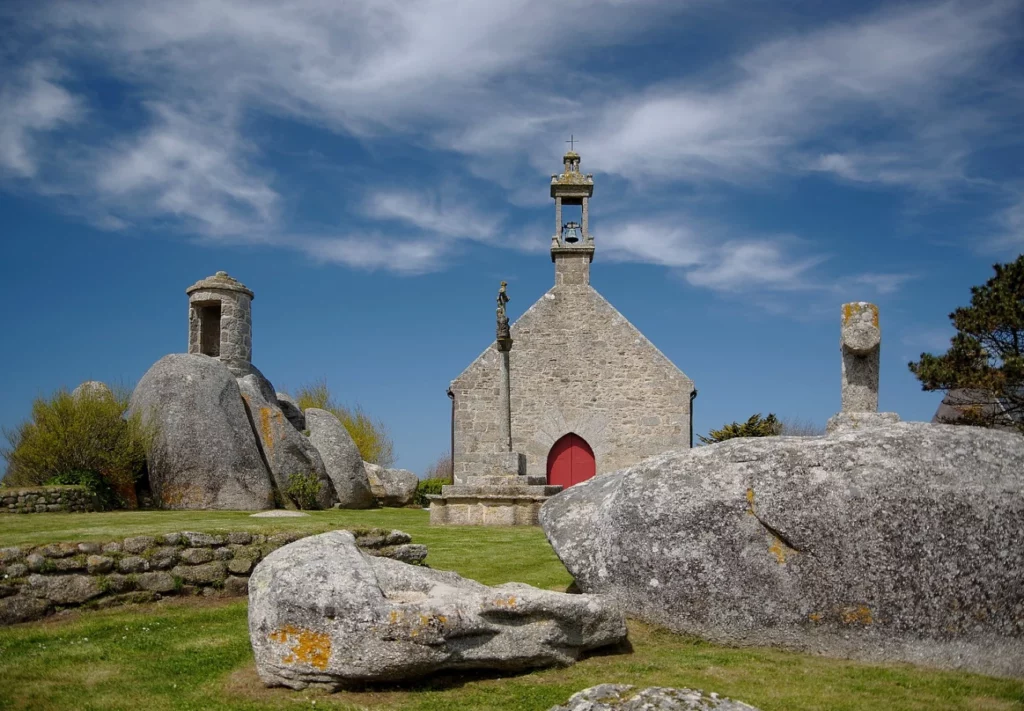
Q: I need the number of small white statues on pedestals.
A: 0